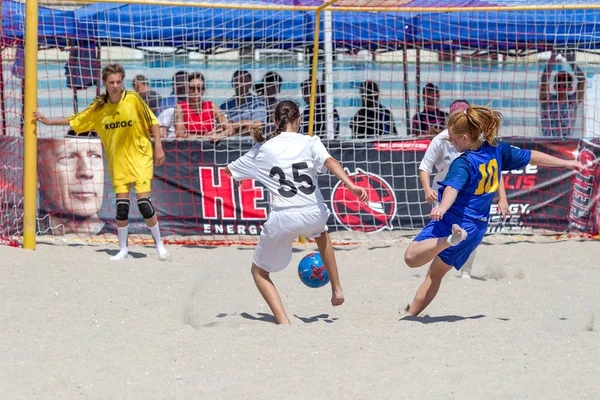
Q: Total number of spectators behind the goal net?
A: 9